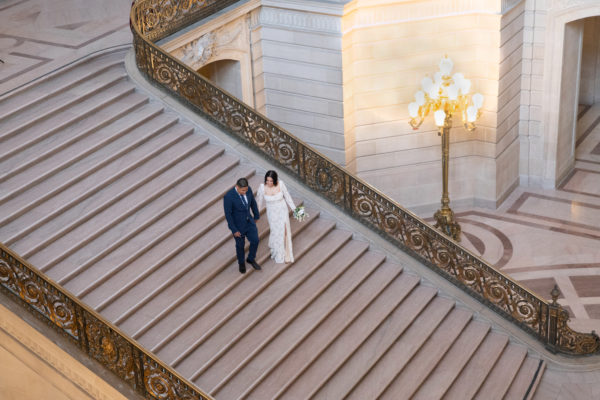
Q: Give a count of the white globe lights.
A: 12